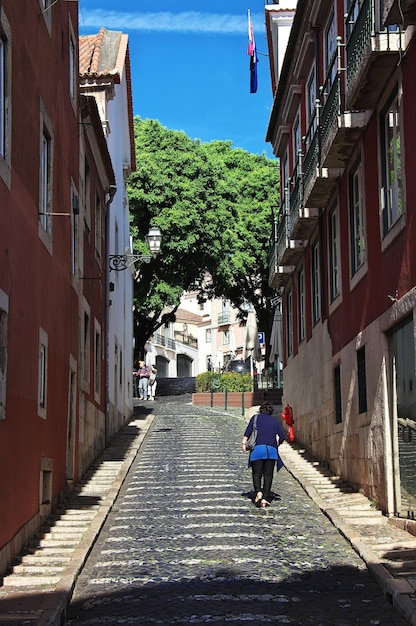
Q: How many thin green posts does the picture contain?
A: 3